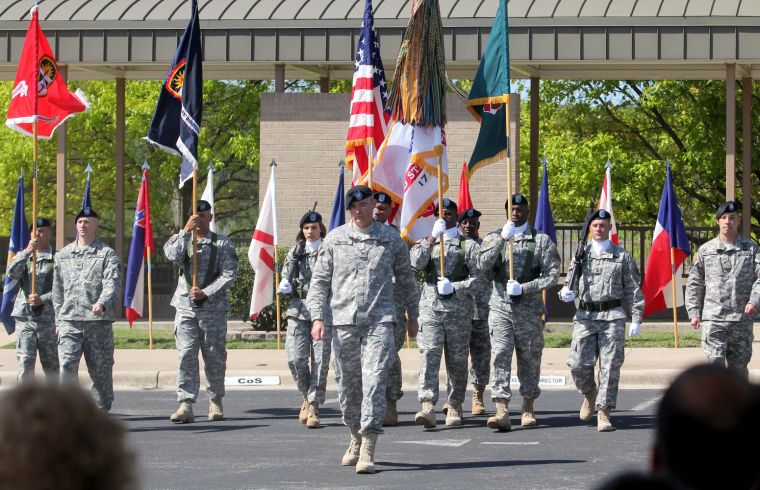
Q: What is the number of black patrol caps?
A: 11